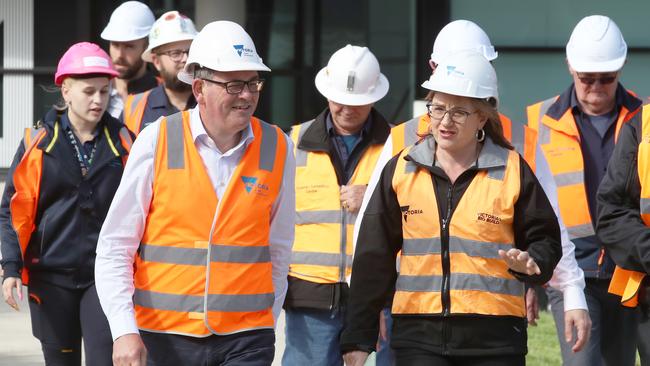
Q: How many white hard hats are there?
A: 7